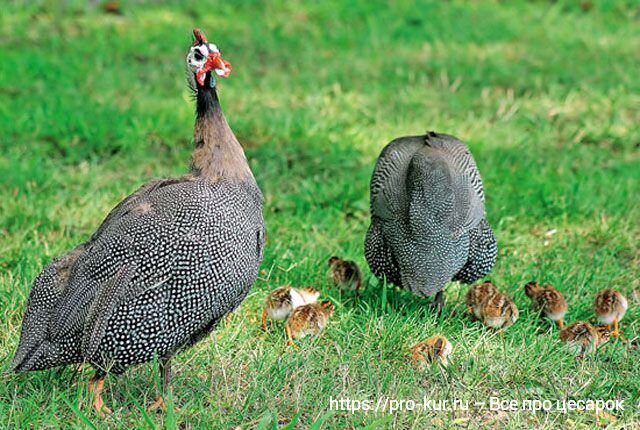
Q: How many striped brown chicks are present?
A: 9